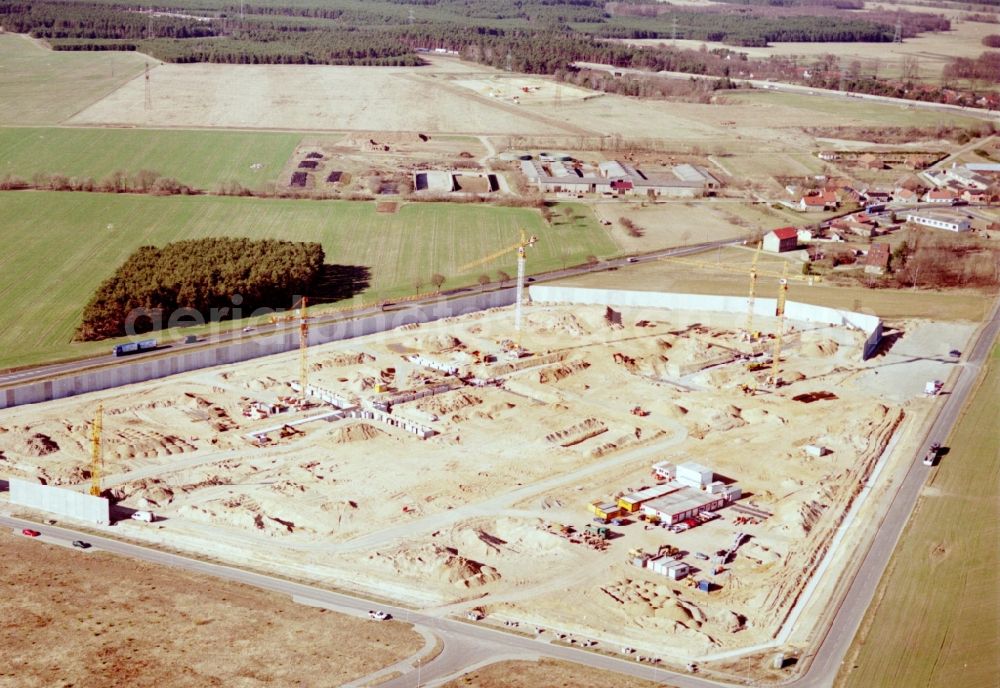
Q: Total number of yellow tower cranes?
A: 5